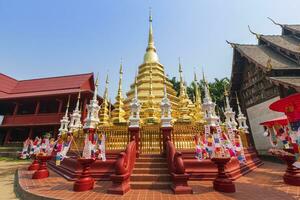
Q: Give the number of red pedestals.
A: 5